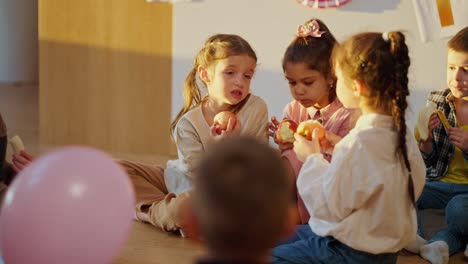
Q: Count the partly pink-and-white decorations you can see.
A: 1